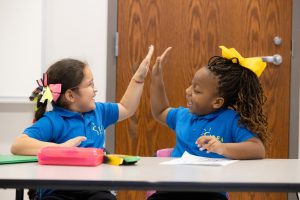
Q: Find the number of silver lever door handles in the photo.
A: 1